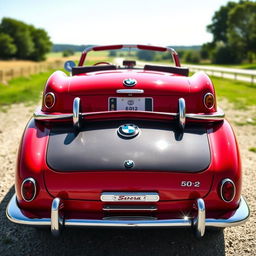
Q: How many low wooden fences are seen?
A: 1